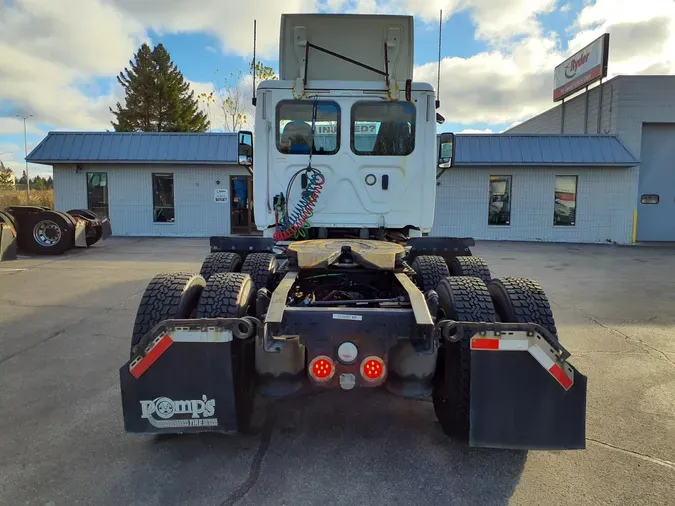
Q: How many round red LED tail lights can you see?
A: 2